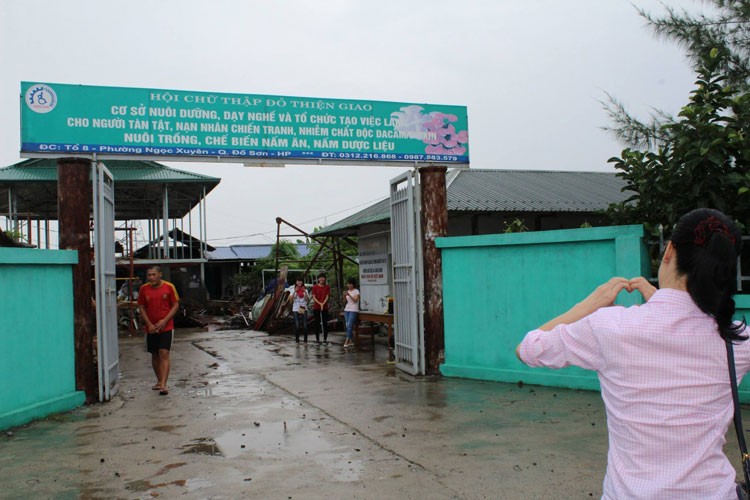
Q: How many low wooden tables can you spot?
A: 1